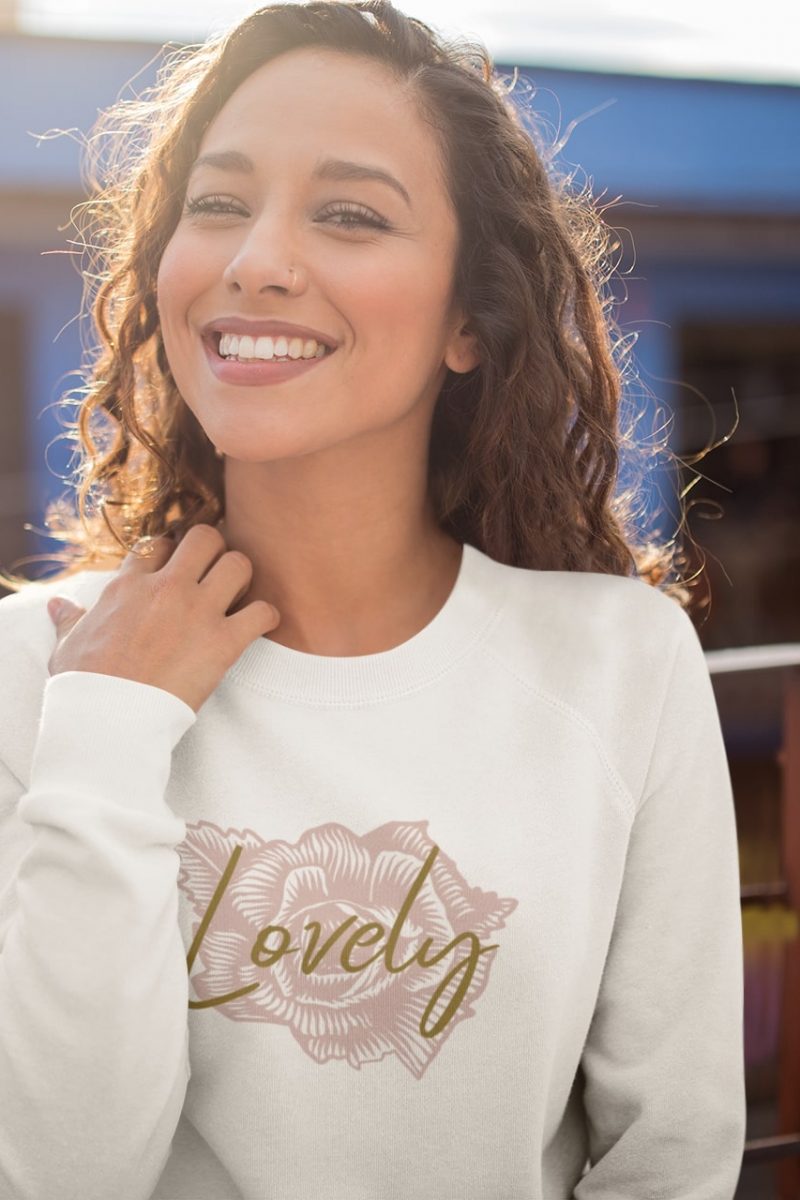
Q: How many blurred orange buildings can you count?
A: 0